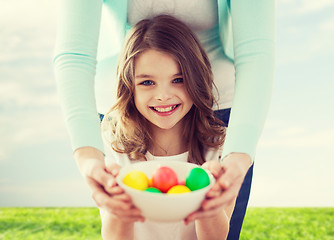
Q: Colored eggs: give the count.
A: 5